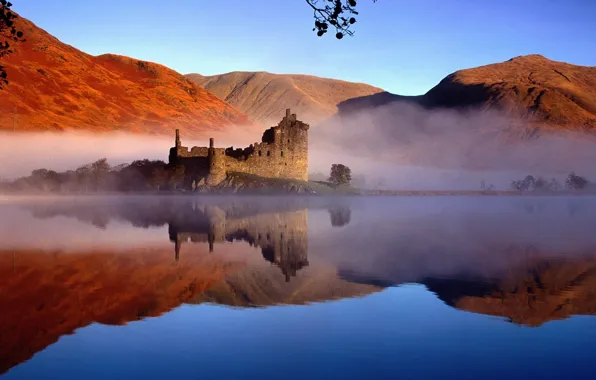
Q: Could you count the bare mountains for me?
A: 3